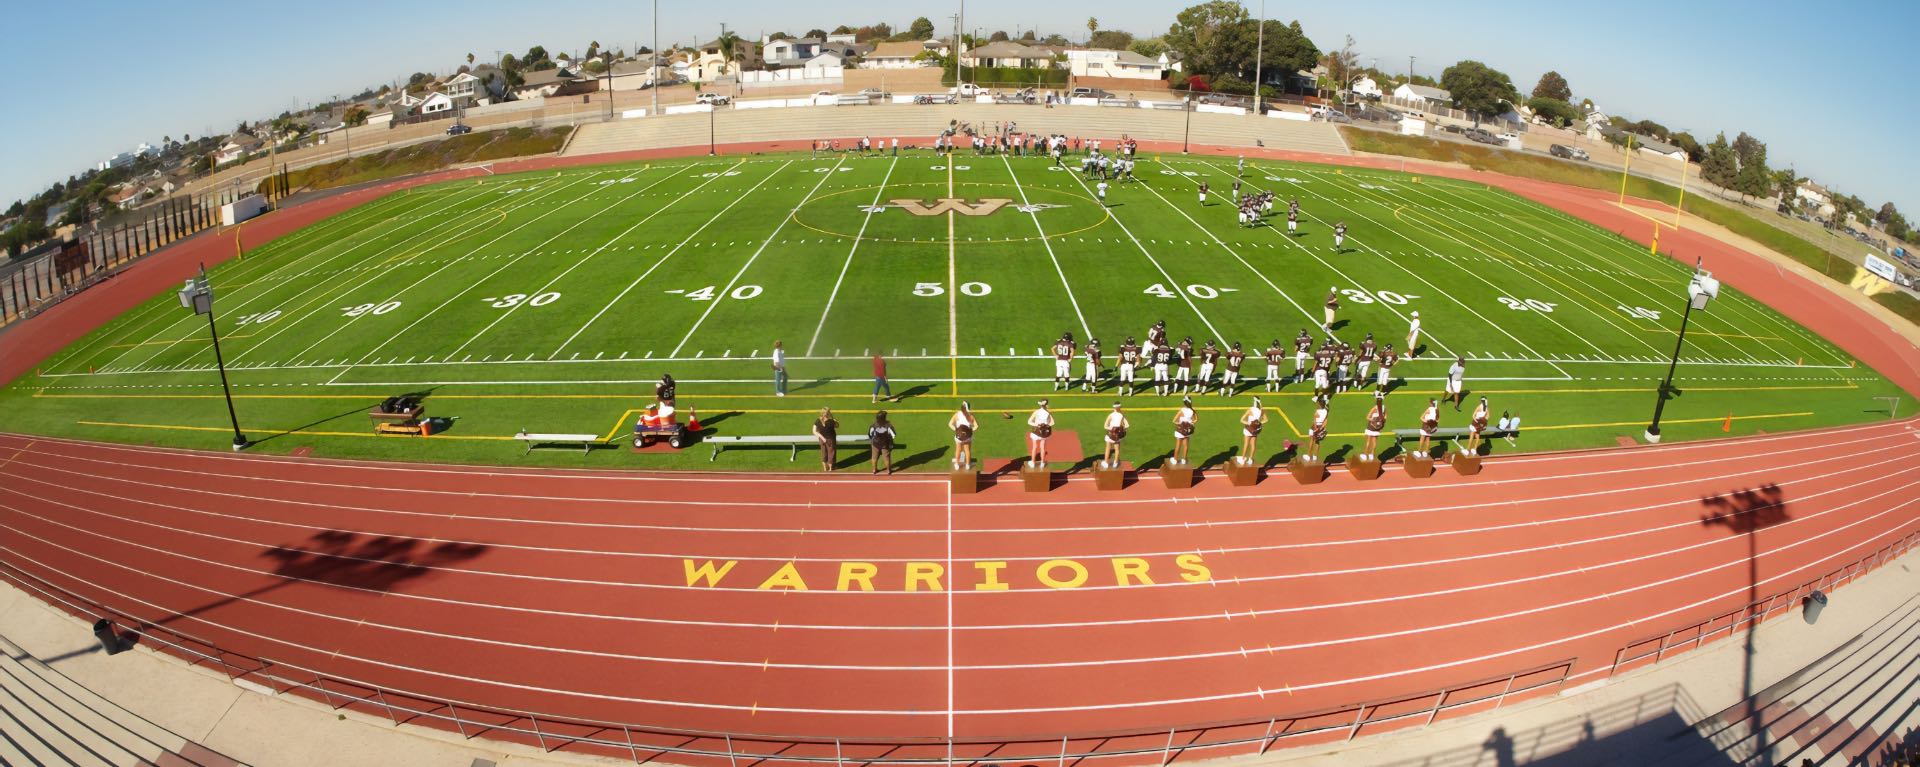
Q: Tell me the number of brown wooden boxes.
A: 9